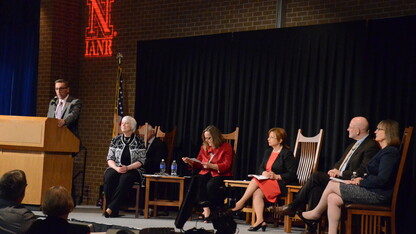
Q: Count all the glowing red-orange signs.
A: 1